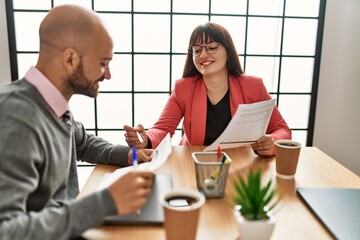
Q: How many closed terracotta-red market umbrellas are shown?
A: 0